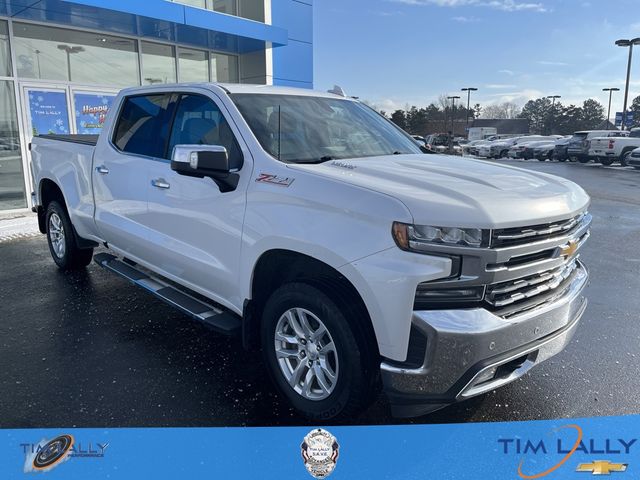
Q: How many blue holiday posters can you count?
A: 2